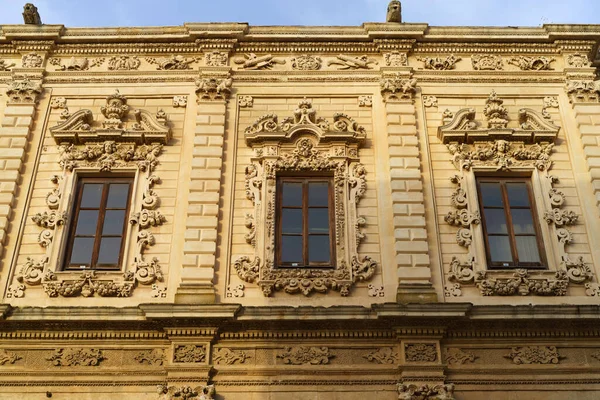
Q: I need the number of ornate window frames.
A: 3